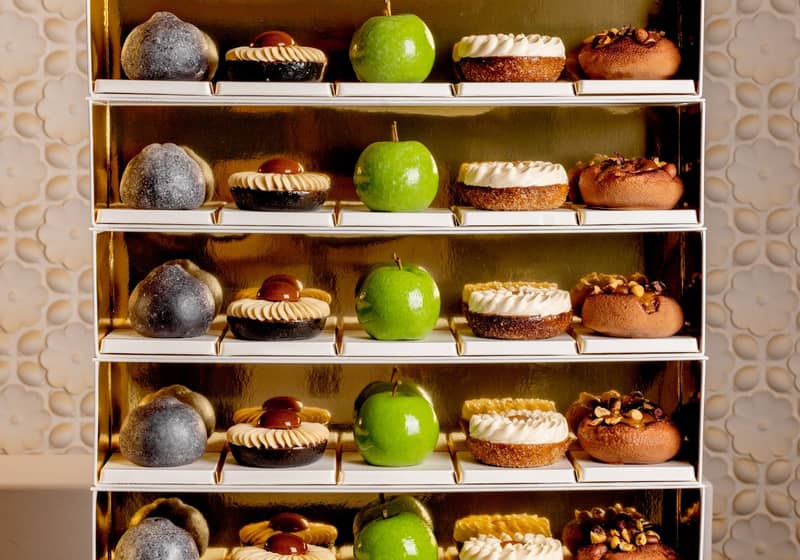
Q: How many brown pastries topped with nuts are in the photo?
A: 5